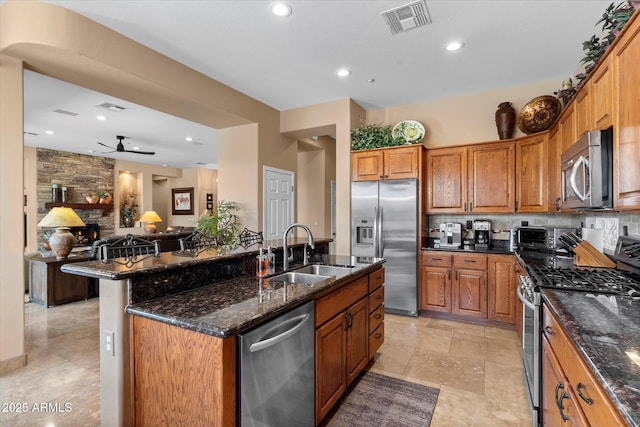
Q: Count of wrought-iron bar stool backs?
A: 3